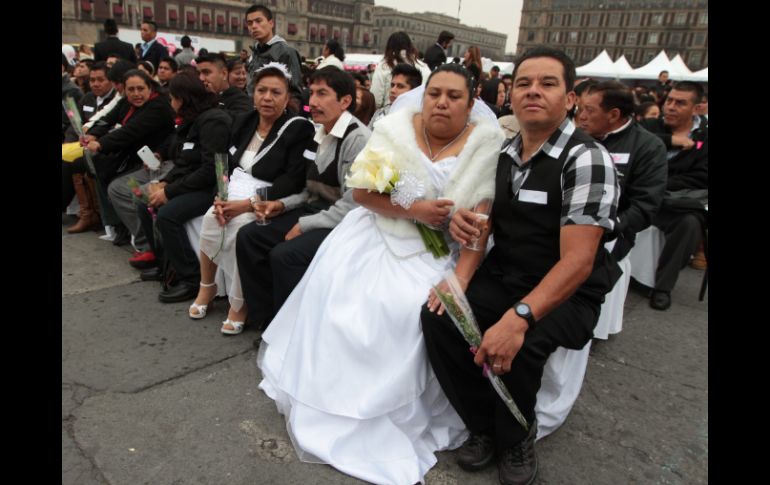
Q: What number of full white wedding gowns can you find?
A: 1